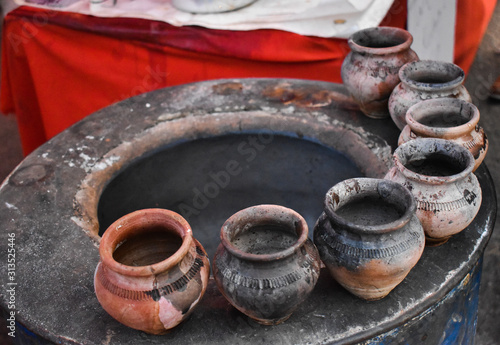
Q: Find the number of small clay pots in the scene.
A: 7